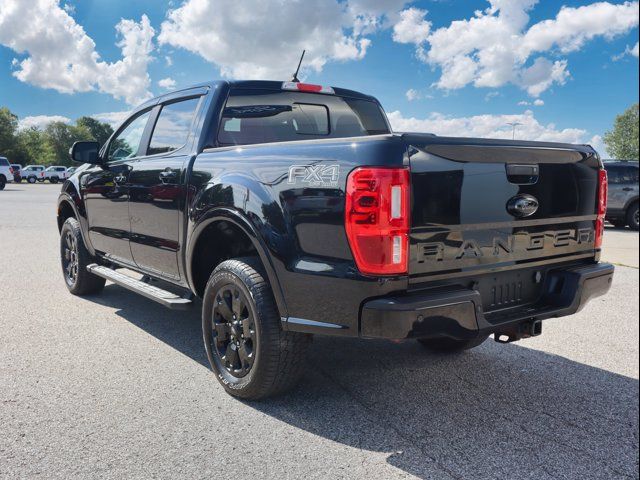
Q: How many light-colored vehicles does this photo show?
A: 5